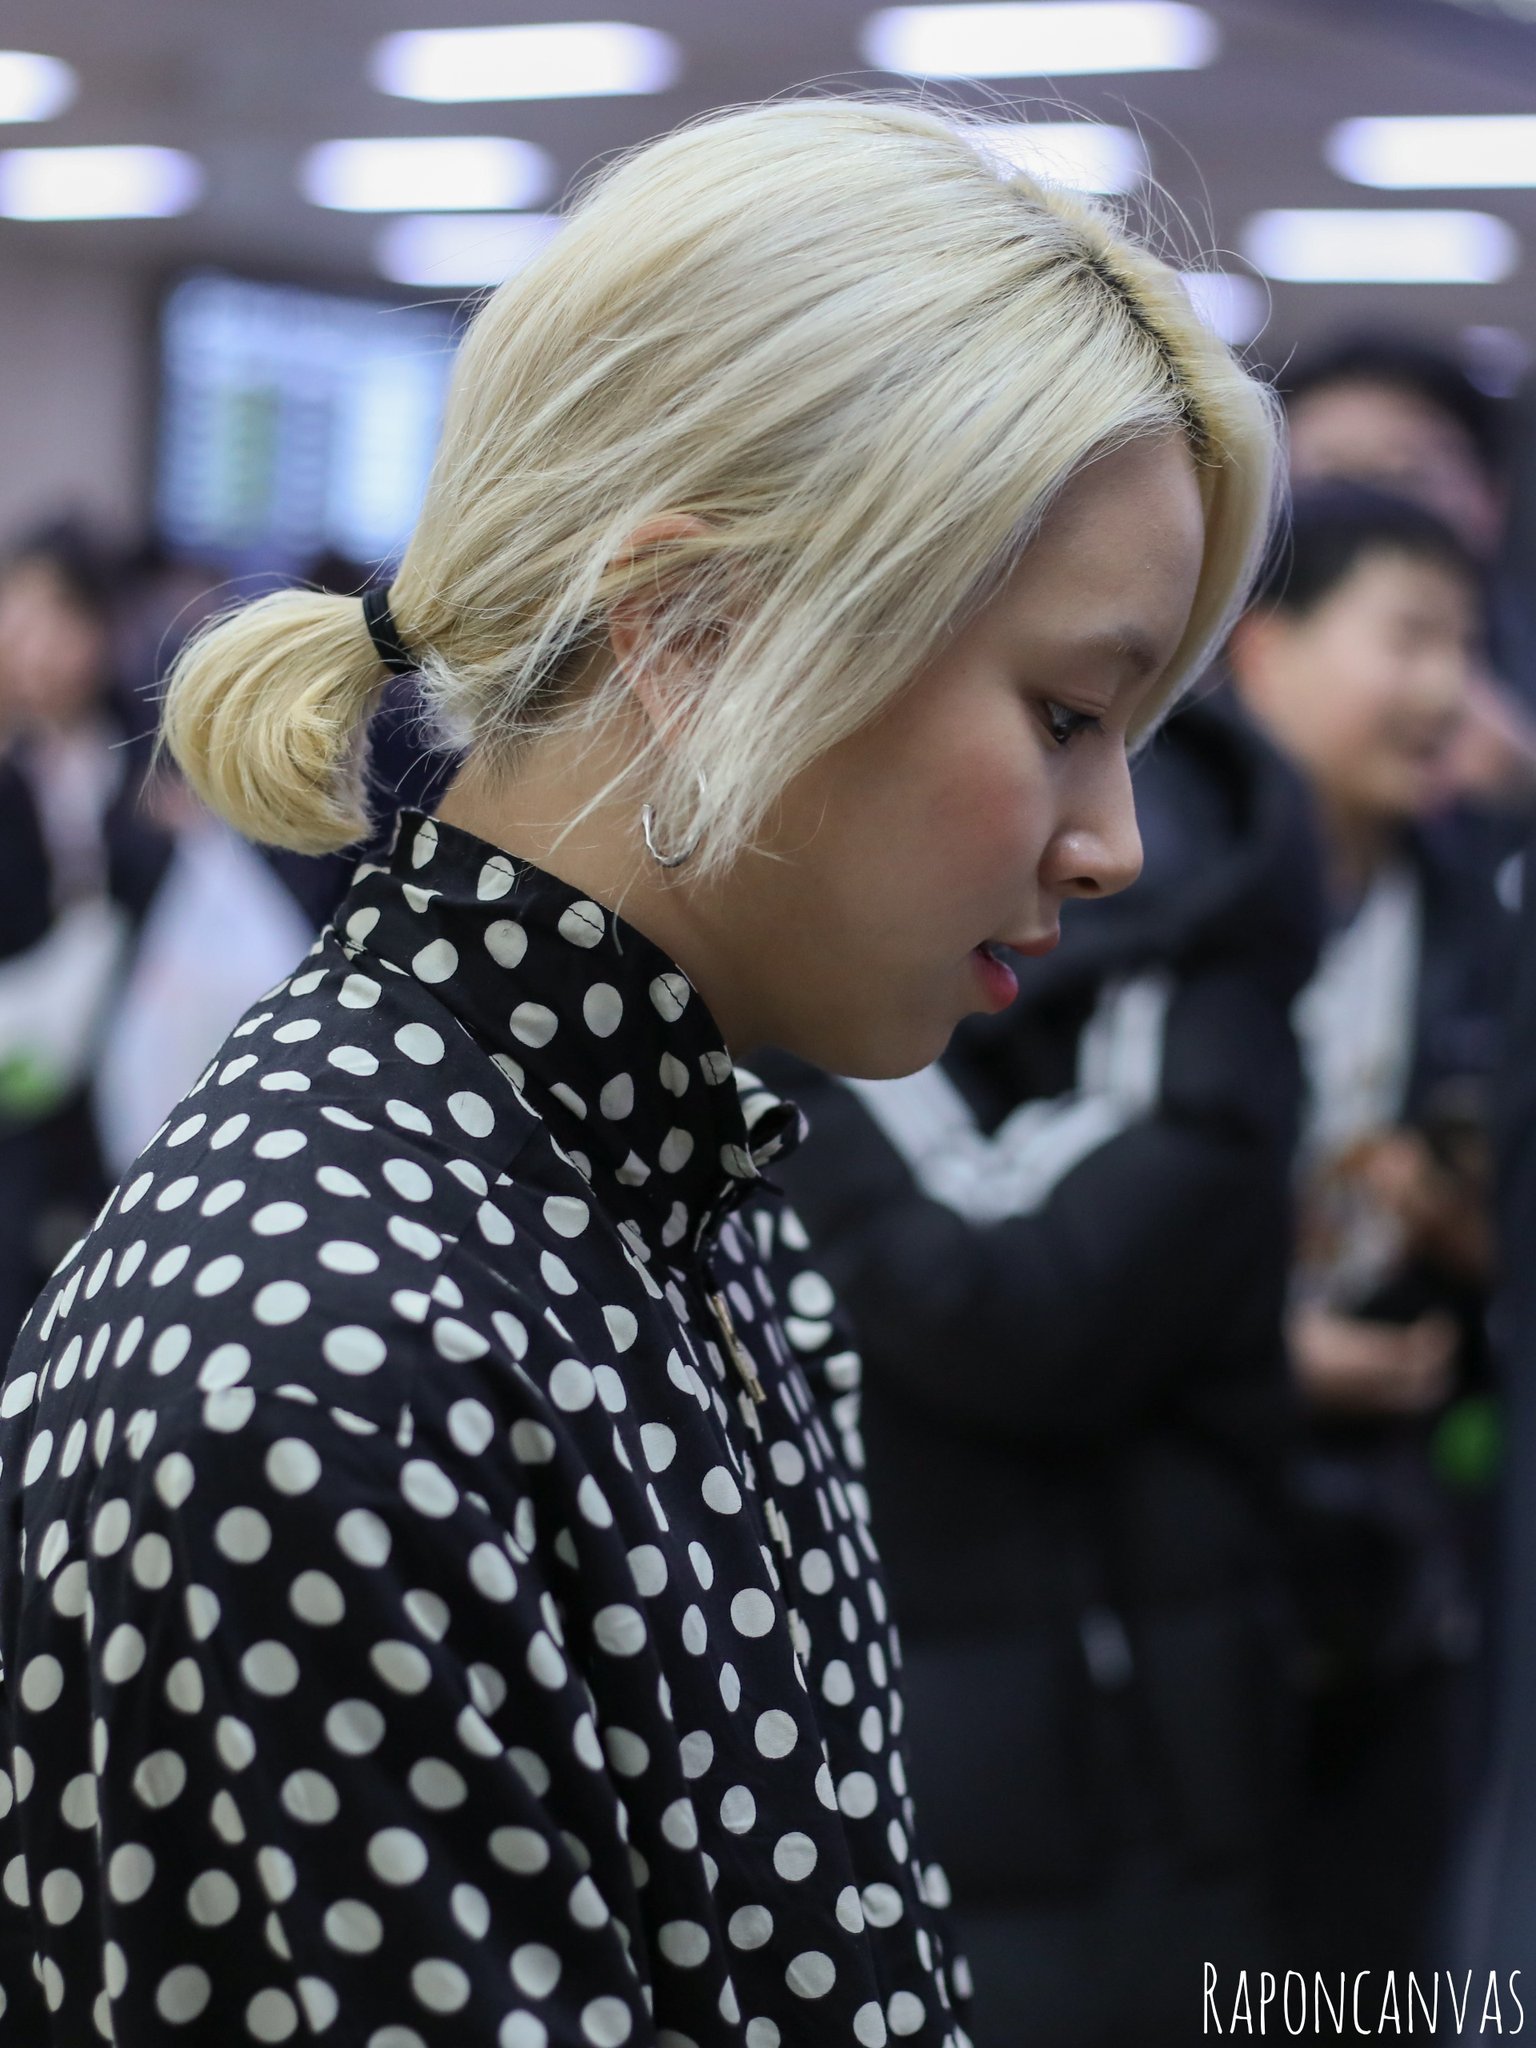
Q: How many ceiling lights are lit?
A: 10